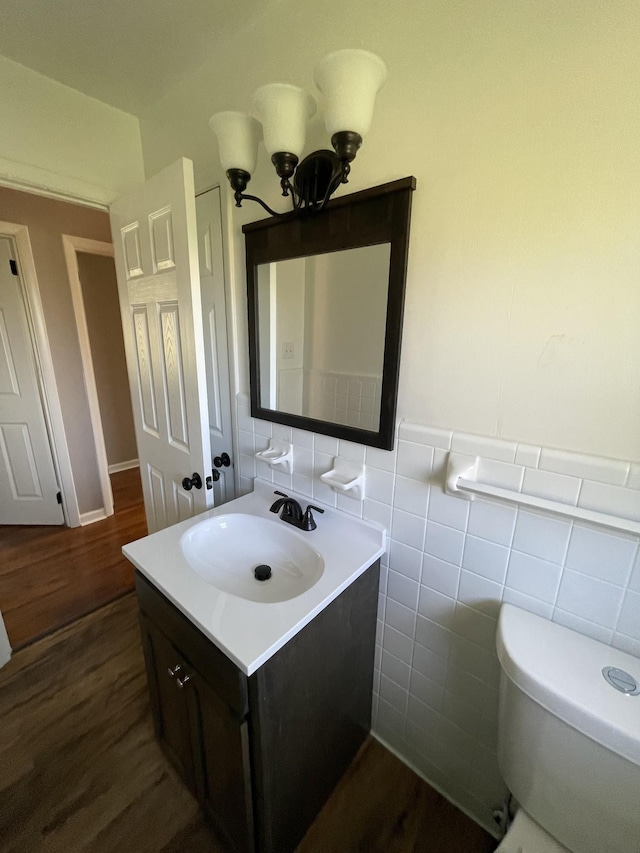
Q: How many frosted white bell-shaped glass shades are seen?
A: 3